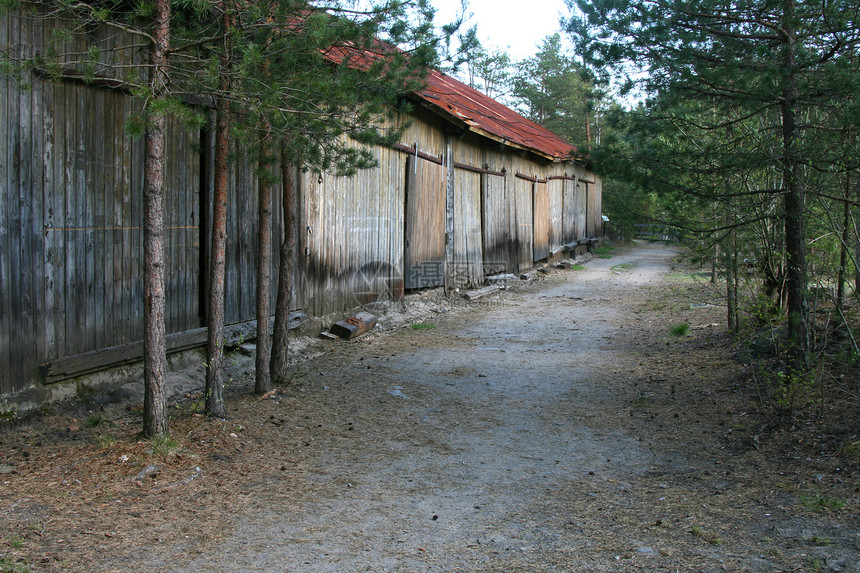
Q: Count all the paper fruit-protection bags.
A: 0